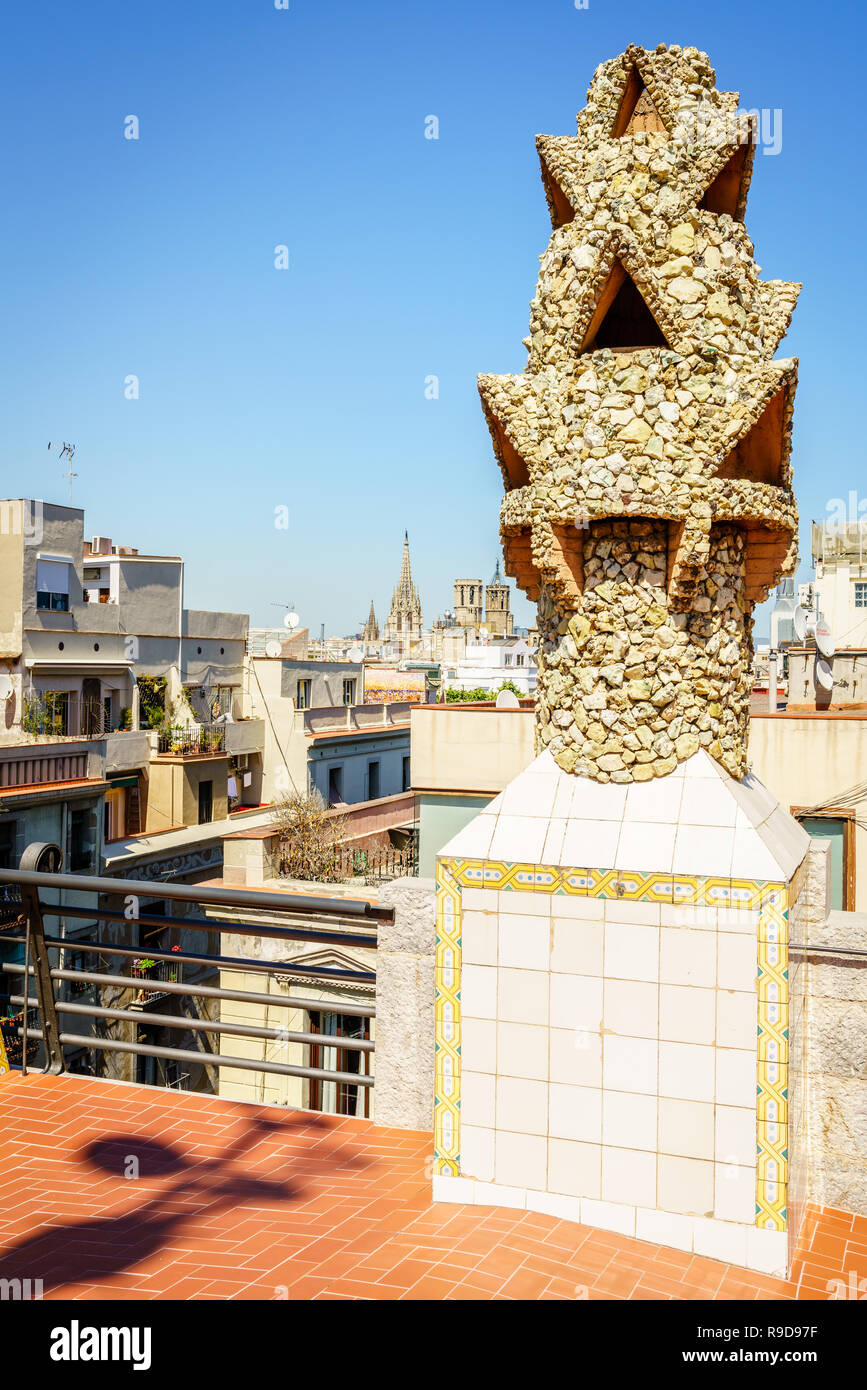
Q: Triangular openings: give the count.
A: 6